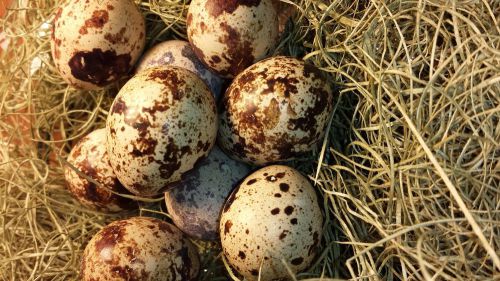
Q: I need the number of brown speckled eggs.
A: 7